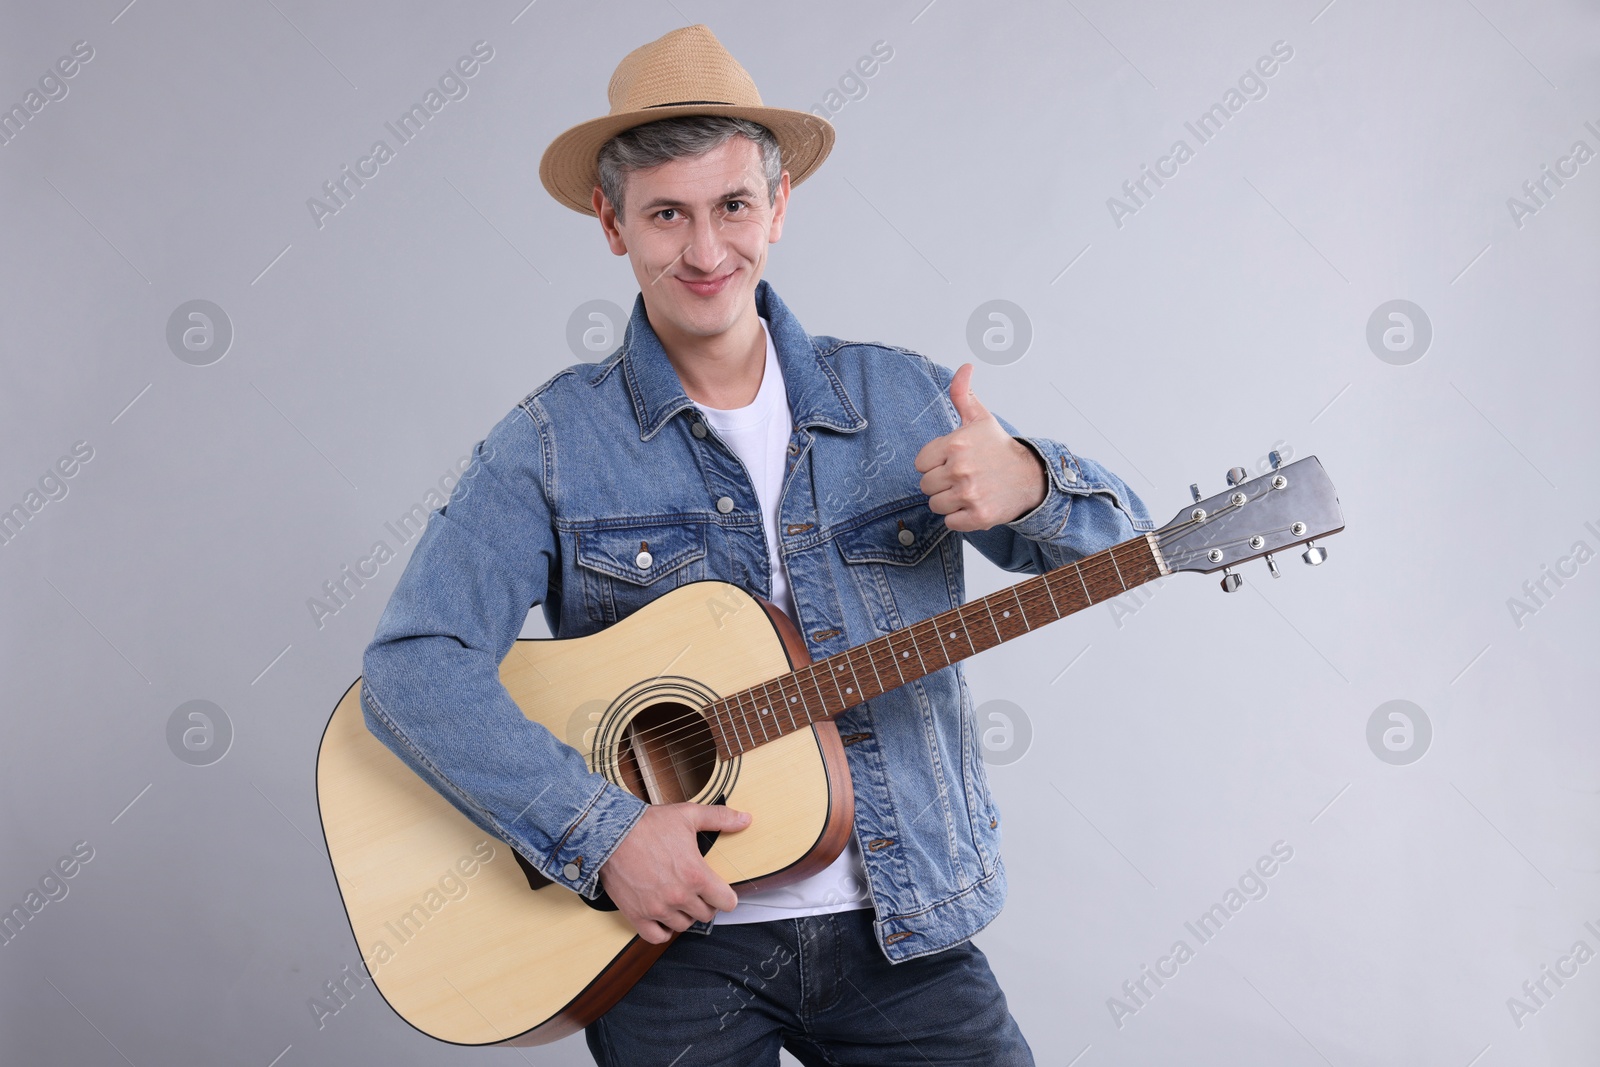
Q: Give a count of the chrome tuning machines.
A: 6